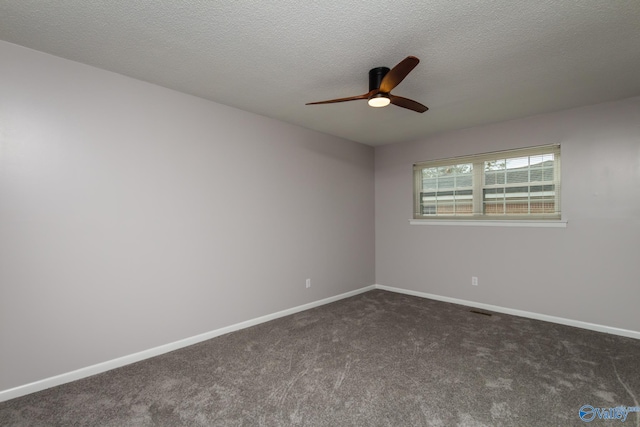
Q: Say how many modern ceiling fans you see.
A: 1